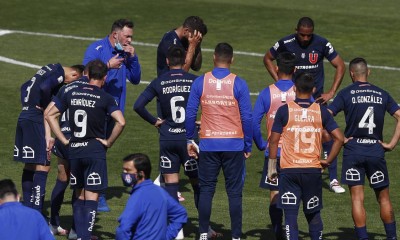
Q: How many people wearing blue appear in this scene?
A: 13